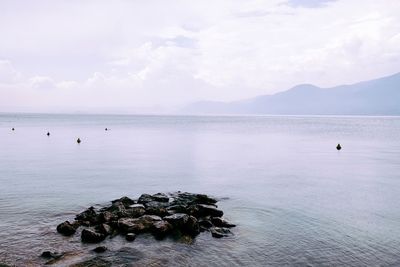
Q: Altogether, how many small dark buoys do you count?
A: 5